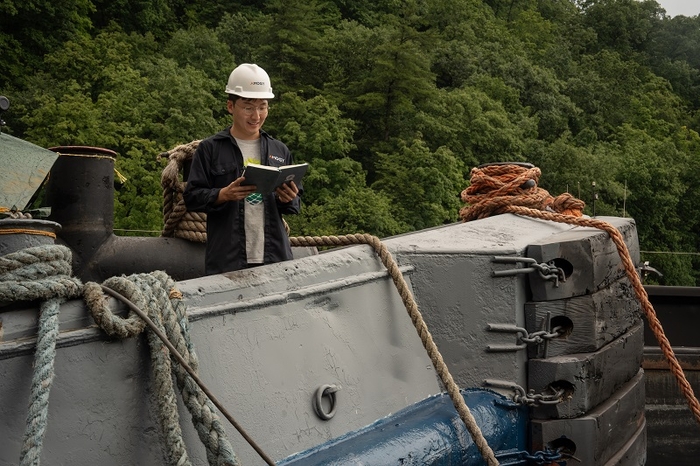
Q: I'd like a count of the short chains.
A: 4